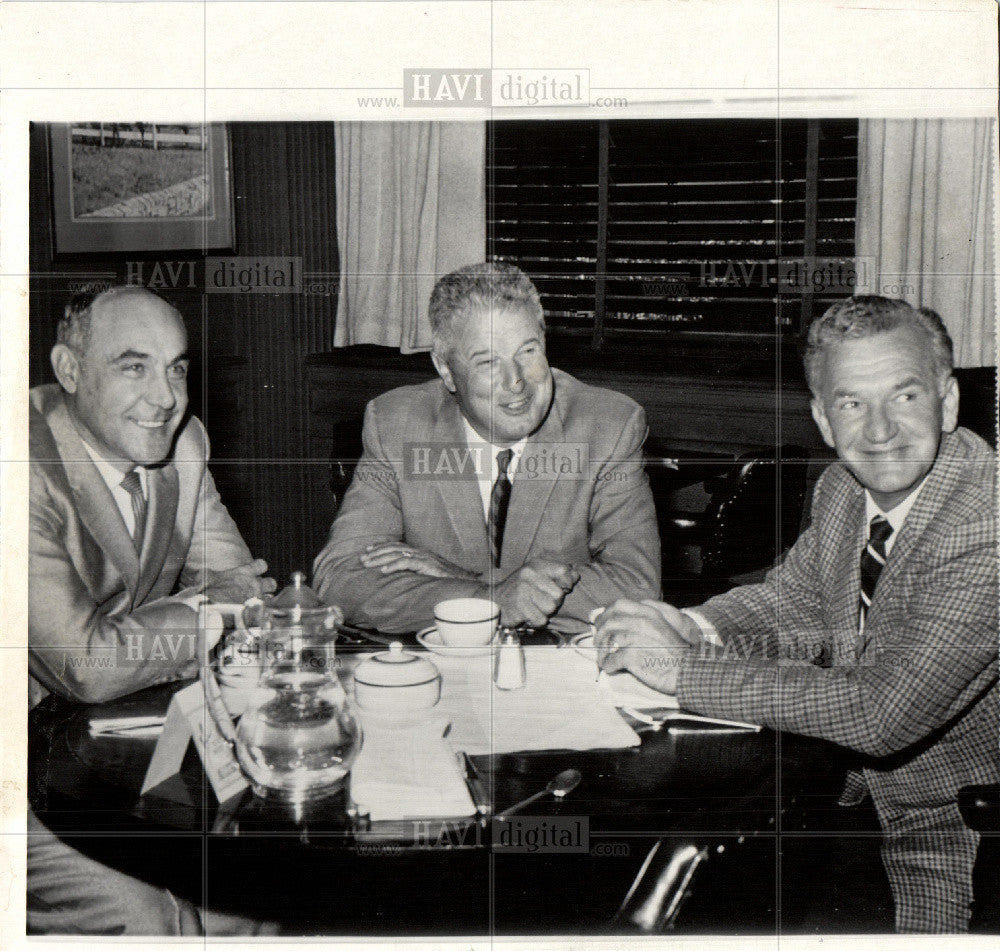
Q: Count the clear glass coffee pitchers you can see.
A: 1